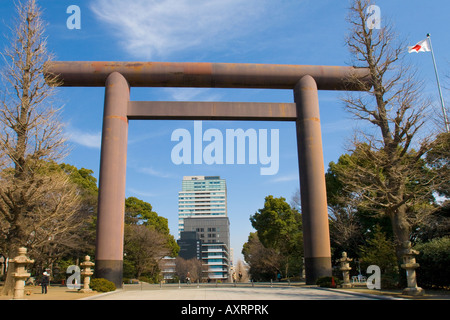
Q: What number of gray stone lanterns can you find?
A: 4